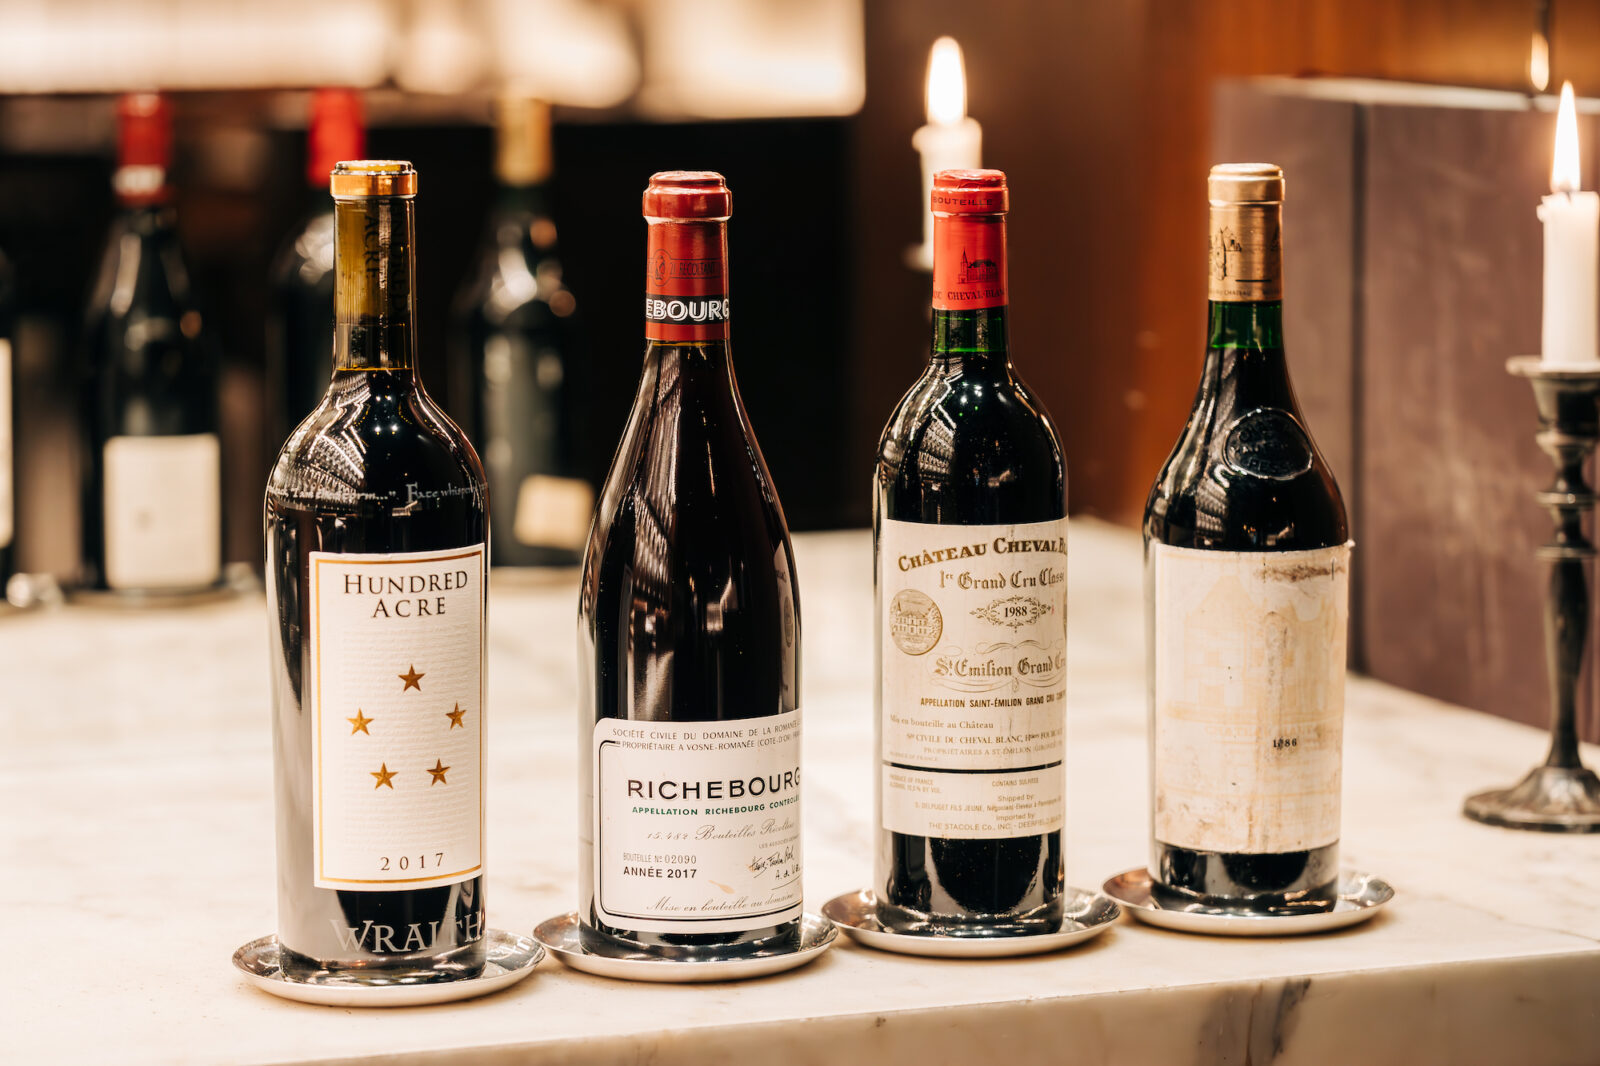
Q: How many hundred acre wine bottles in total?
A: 1